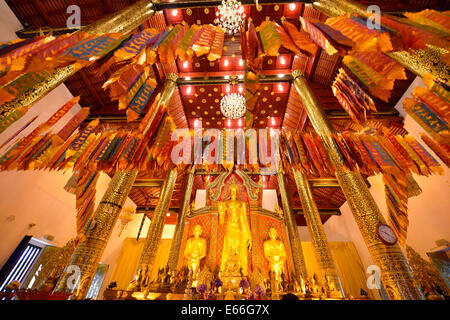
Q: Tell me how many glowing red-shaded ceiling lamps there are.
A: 14